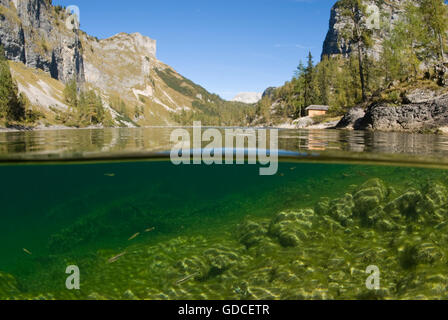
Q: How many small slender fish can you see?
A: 6